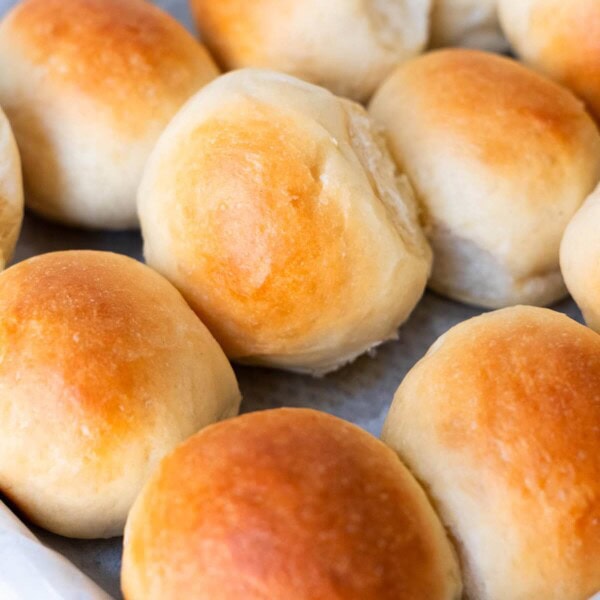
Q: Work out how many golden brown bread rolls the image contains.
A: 11